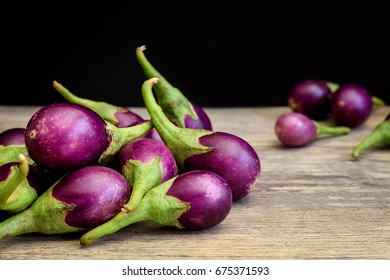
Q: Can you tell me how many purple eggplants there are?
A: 13